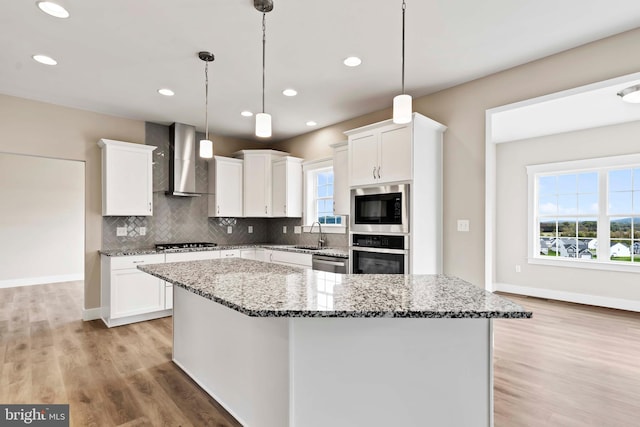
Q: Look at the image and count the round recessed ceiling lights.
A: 7